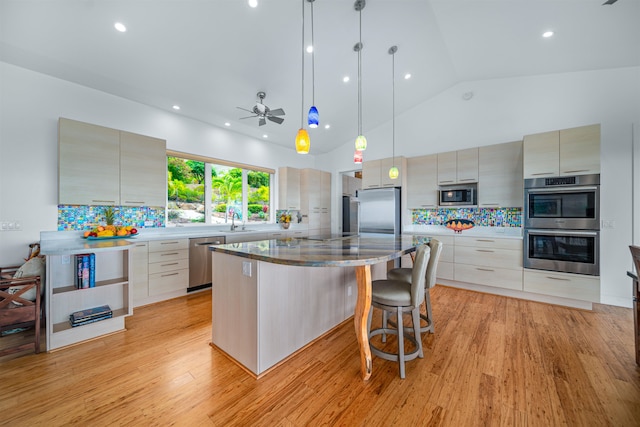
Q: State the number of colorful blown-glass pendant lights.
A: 5